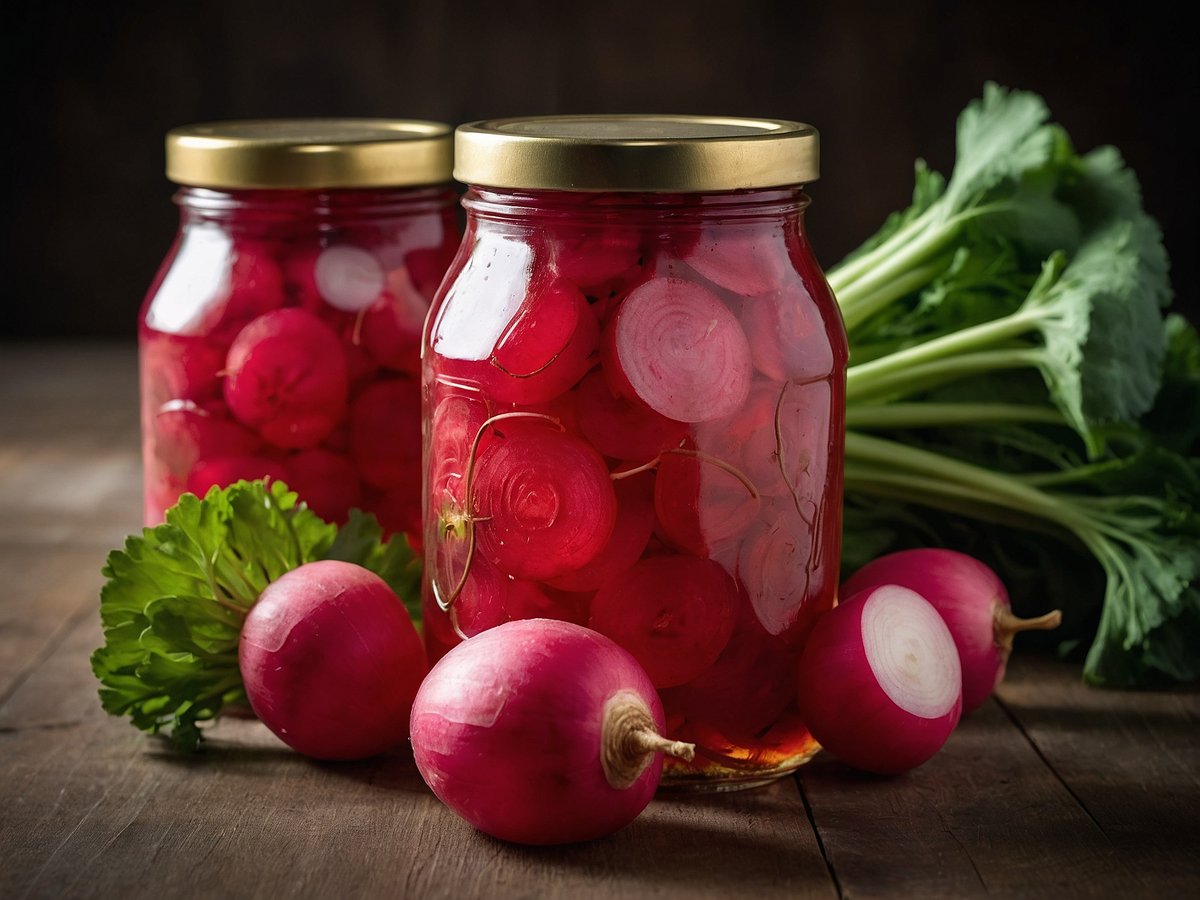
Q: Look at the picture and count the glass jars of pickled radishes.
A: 2